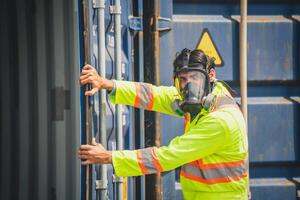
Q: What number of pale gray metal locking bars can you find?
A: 2